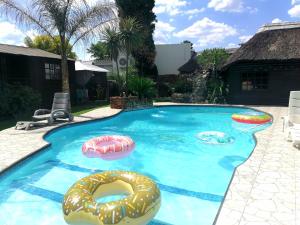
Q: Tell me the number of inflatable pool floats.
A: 4